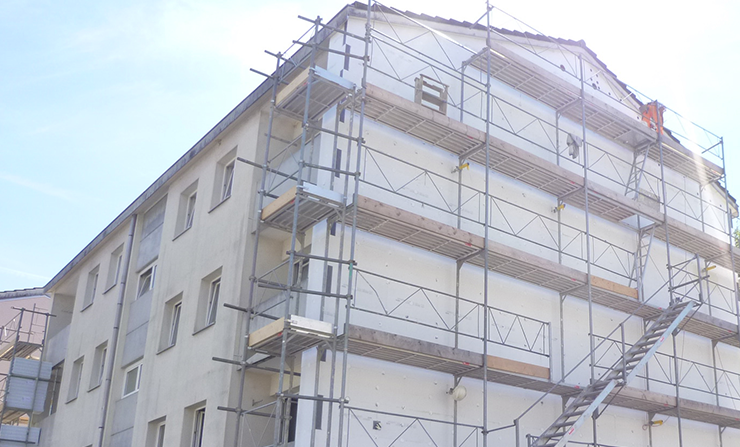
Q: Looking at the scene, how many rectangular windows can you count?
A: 12